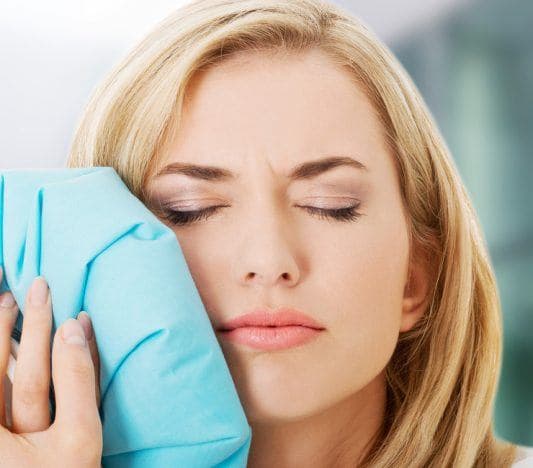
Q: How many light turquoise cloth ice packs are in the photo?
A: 1